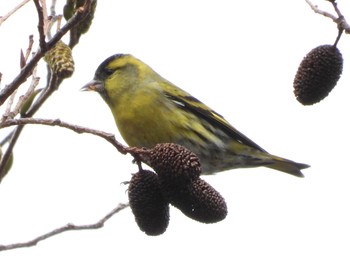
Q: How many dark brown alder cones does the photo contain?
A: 4